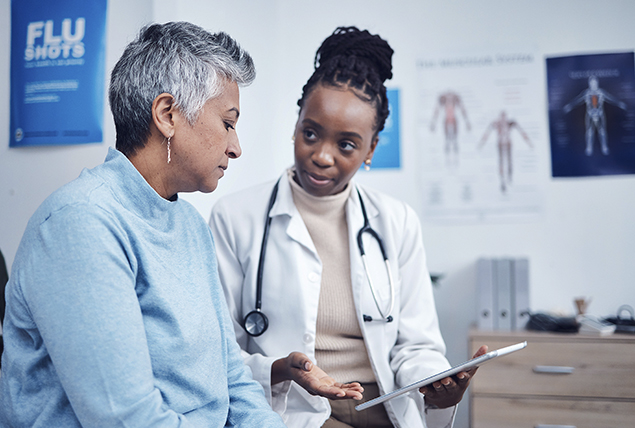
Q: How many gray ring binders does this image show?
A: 3